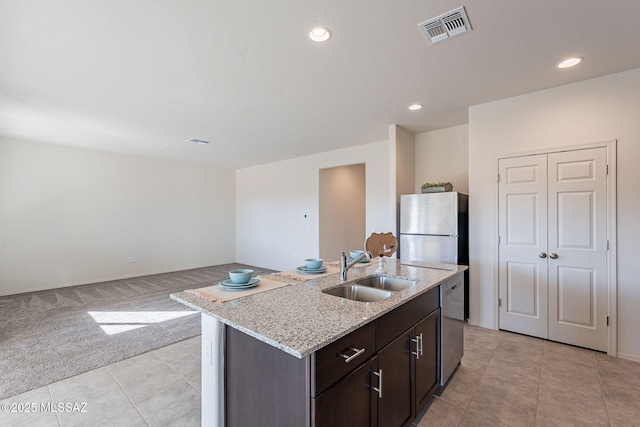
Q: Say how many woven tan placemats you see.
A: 3